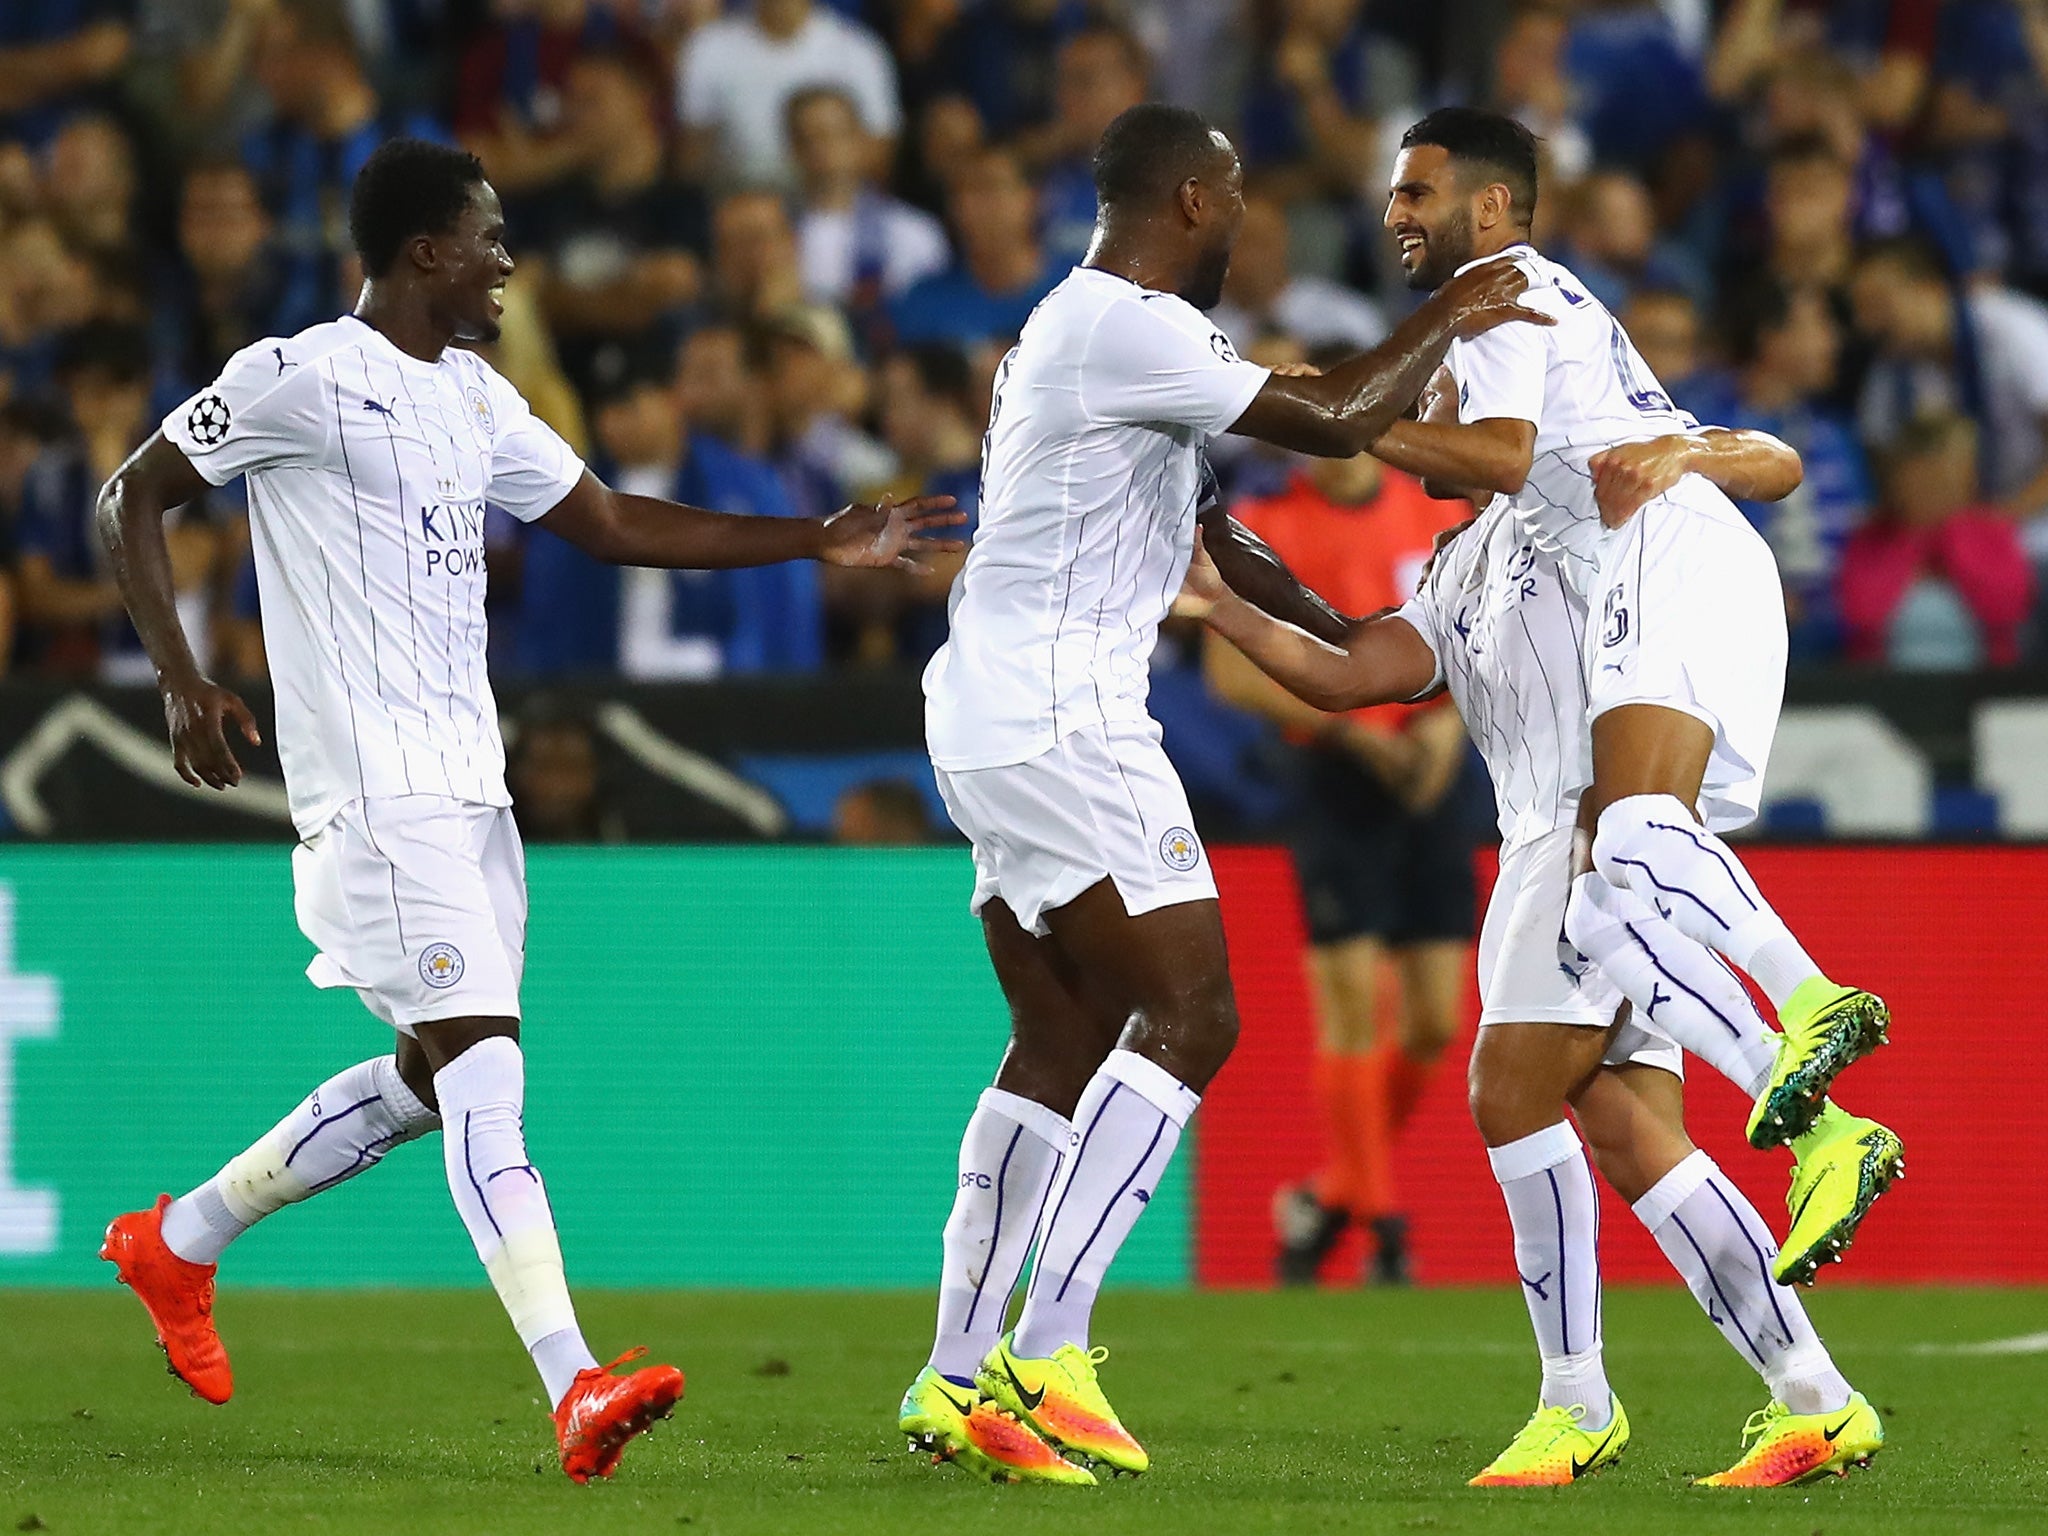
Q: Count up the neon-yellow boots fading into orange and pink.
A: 4